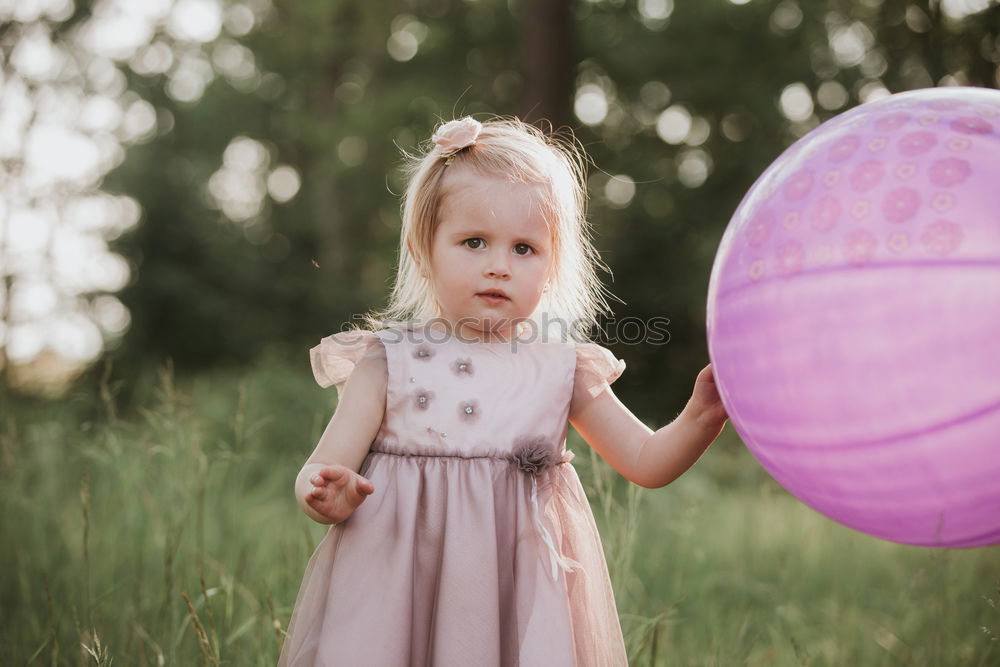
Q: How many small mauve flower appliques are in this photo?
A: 4